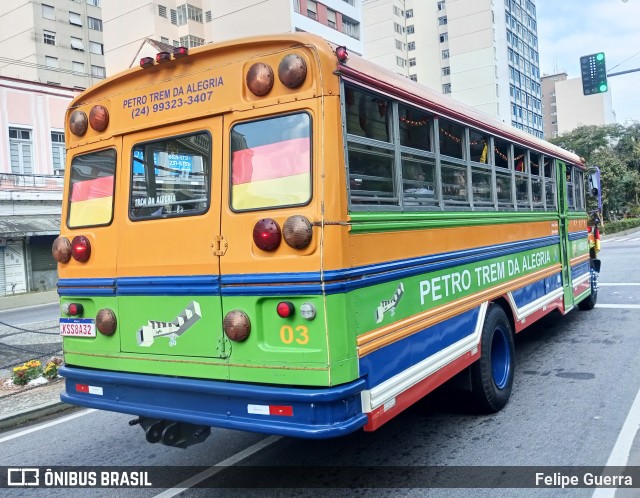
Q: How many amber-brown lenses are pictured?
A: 8